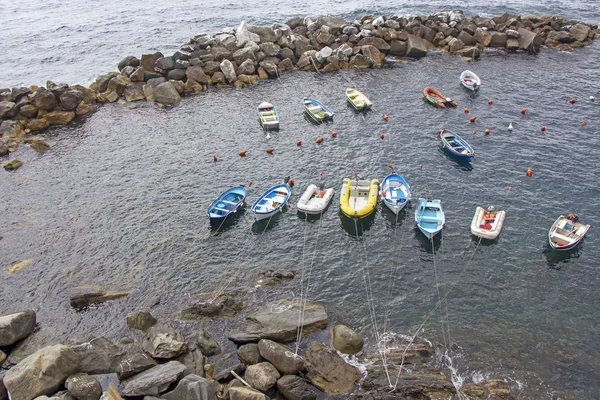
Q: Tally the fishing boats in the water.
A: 14